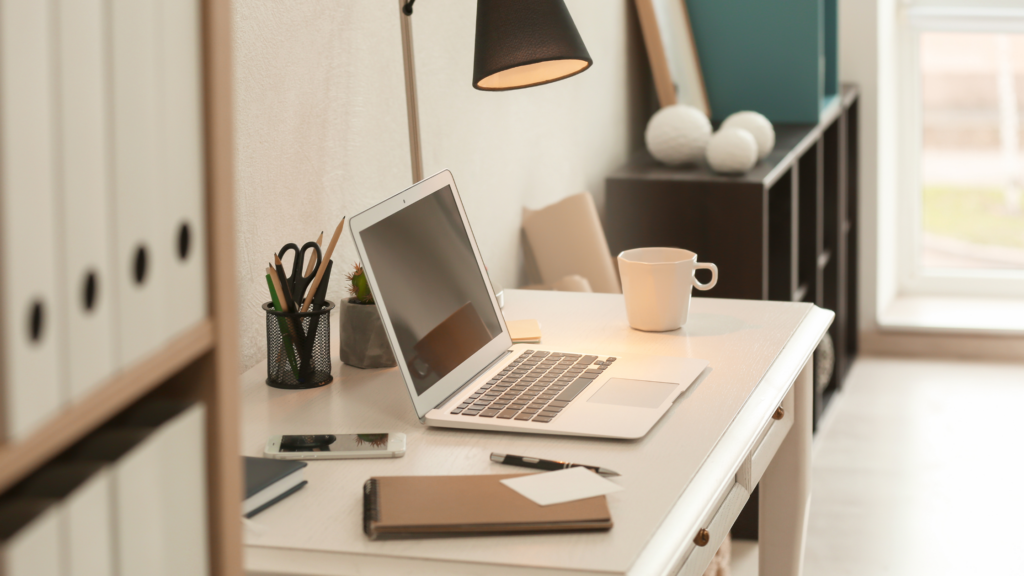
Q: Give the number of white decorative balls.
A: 3